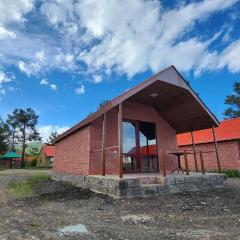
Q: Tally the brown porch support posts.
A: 4